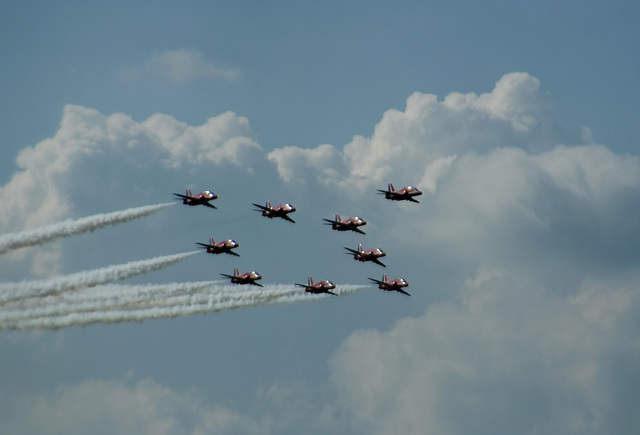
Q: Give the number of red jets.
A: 9